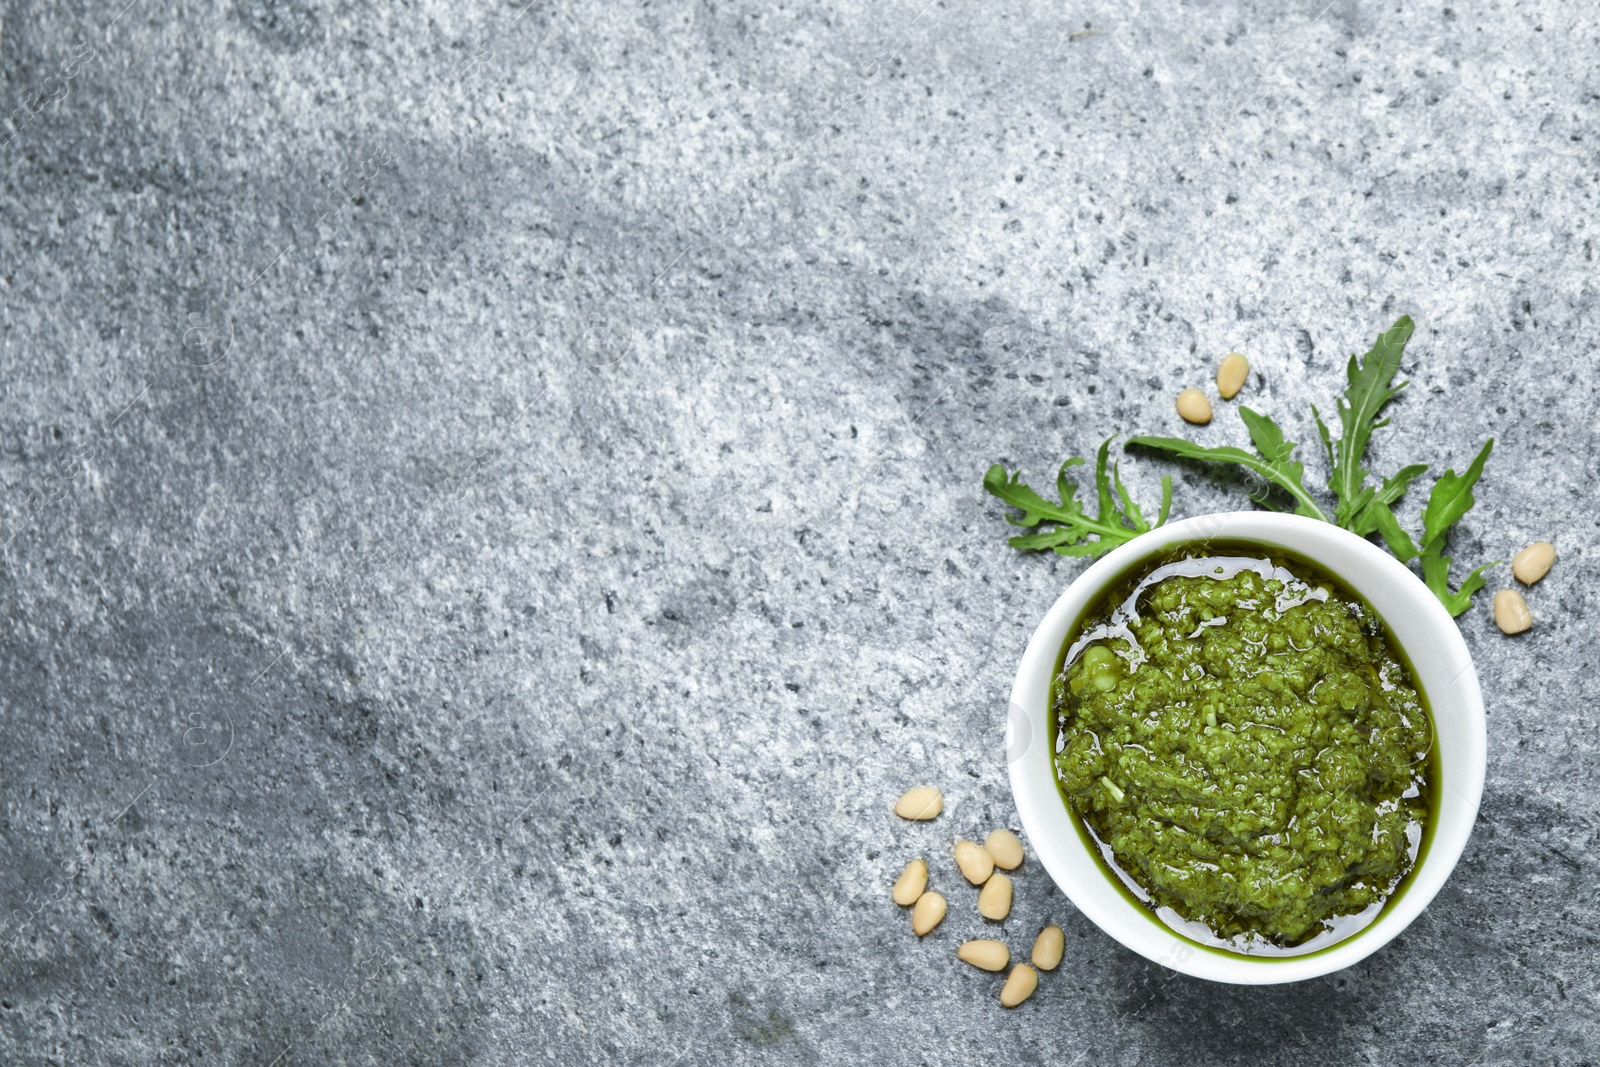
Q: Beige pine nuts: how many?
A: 13